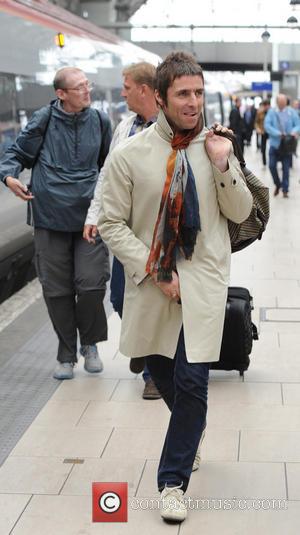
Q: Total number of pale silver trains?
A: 1